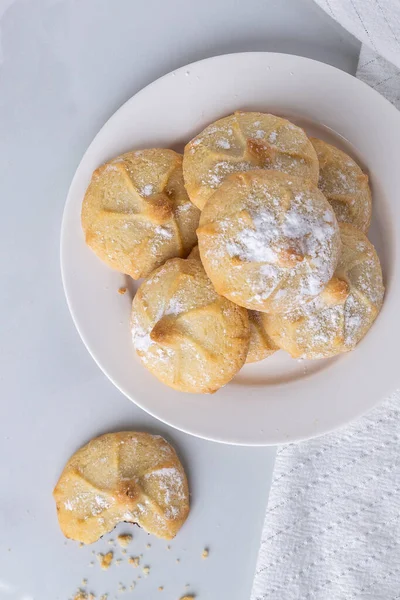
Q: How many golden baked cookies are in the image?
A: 8